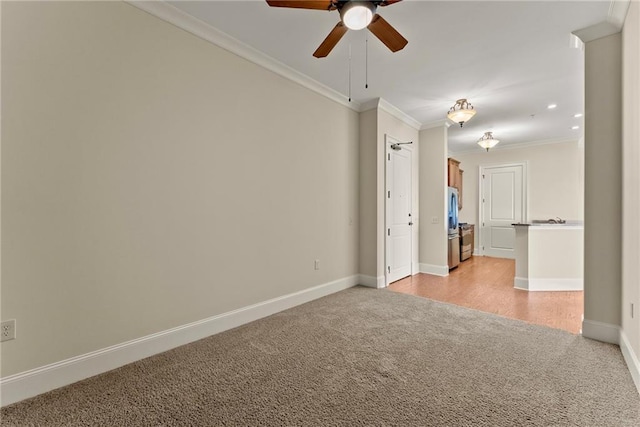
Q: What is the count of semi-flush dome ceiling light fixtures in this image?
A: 2